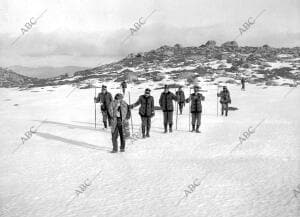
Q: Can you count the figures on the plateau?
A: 9